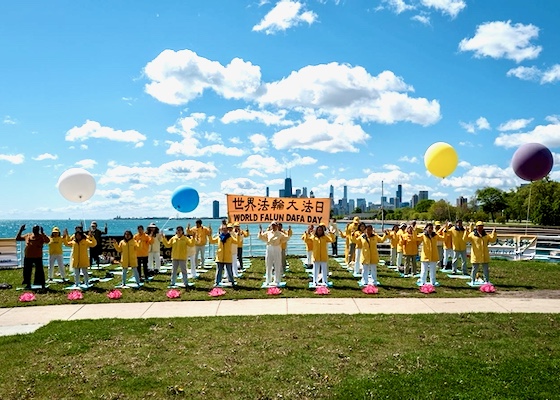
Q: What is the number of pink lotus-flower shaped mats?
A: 10